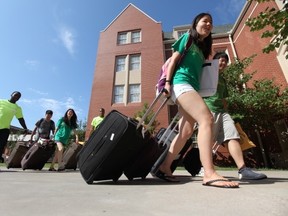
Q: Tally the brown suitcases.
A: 3